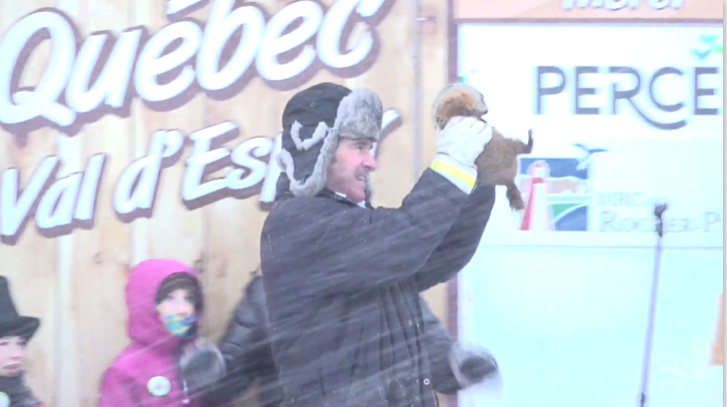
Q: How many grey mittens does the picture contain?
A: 2